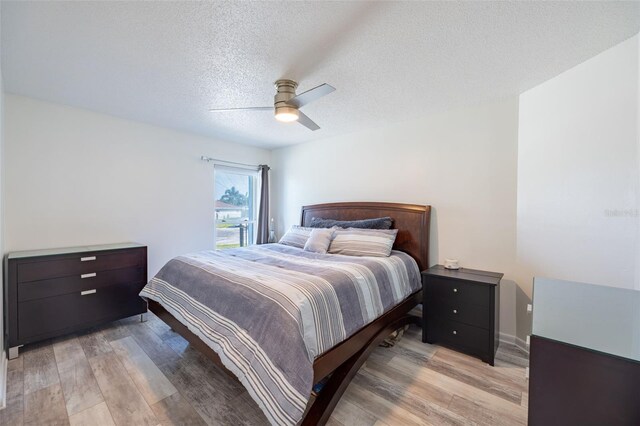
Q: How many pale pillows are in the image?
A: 3